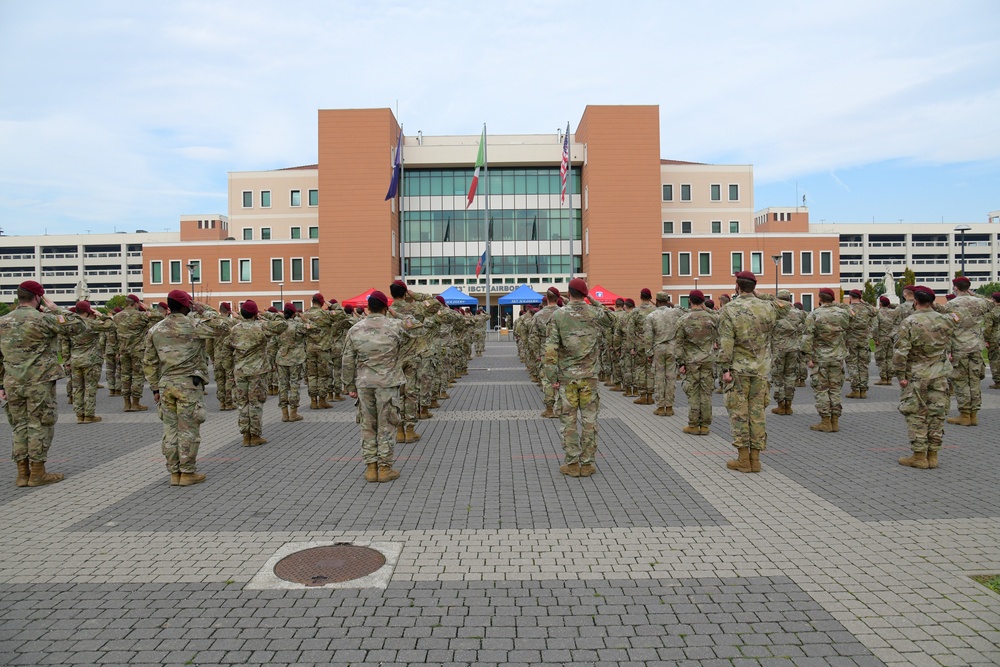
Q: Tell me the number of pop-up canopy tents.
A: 4